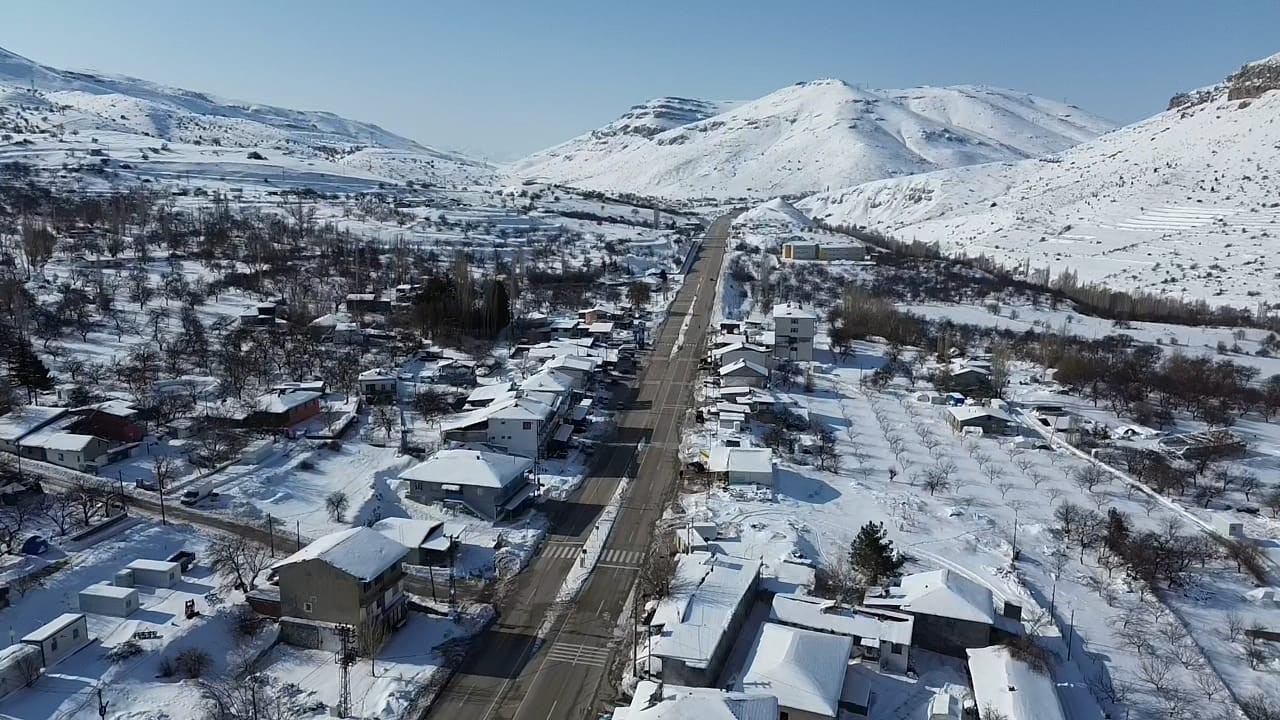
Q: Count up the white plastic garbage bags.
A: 0